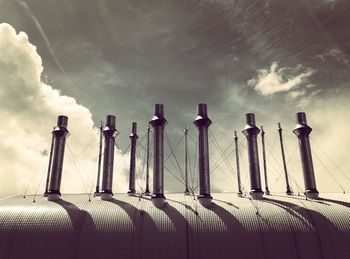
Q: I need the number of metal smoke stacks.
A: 7